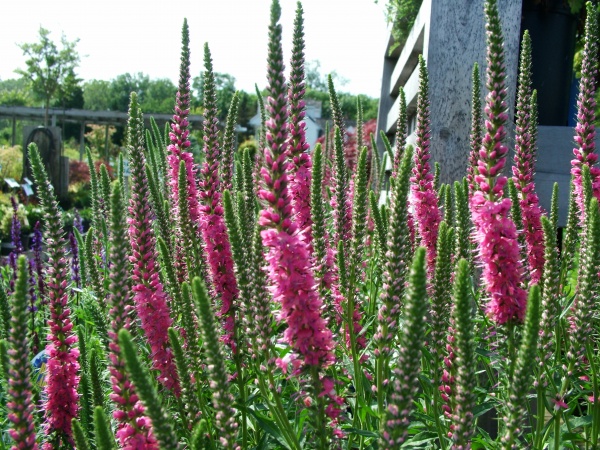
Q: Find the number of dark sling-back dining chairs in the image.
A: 0